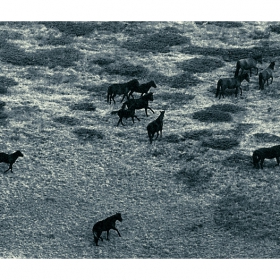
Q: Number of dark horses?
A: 11